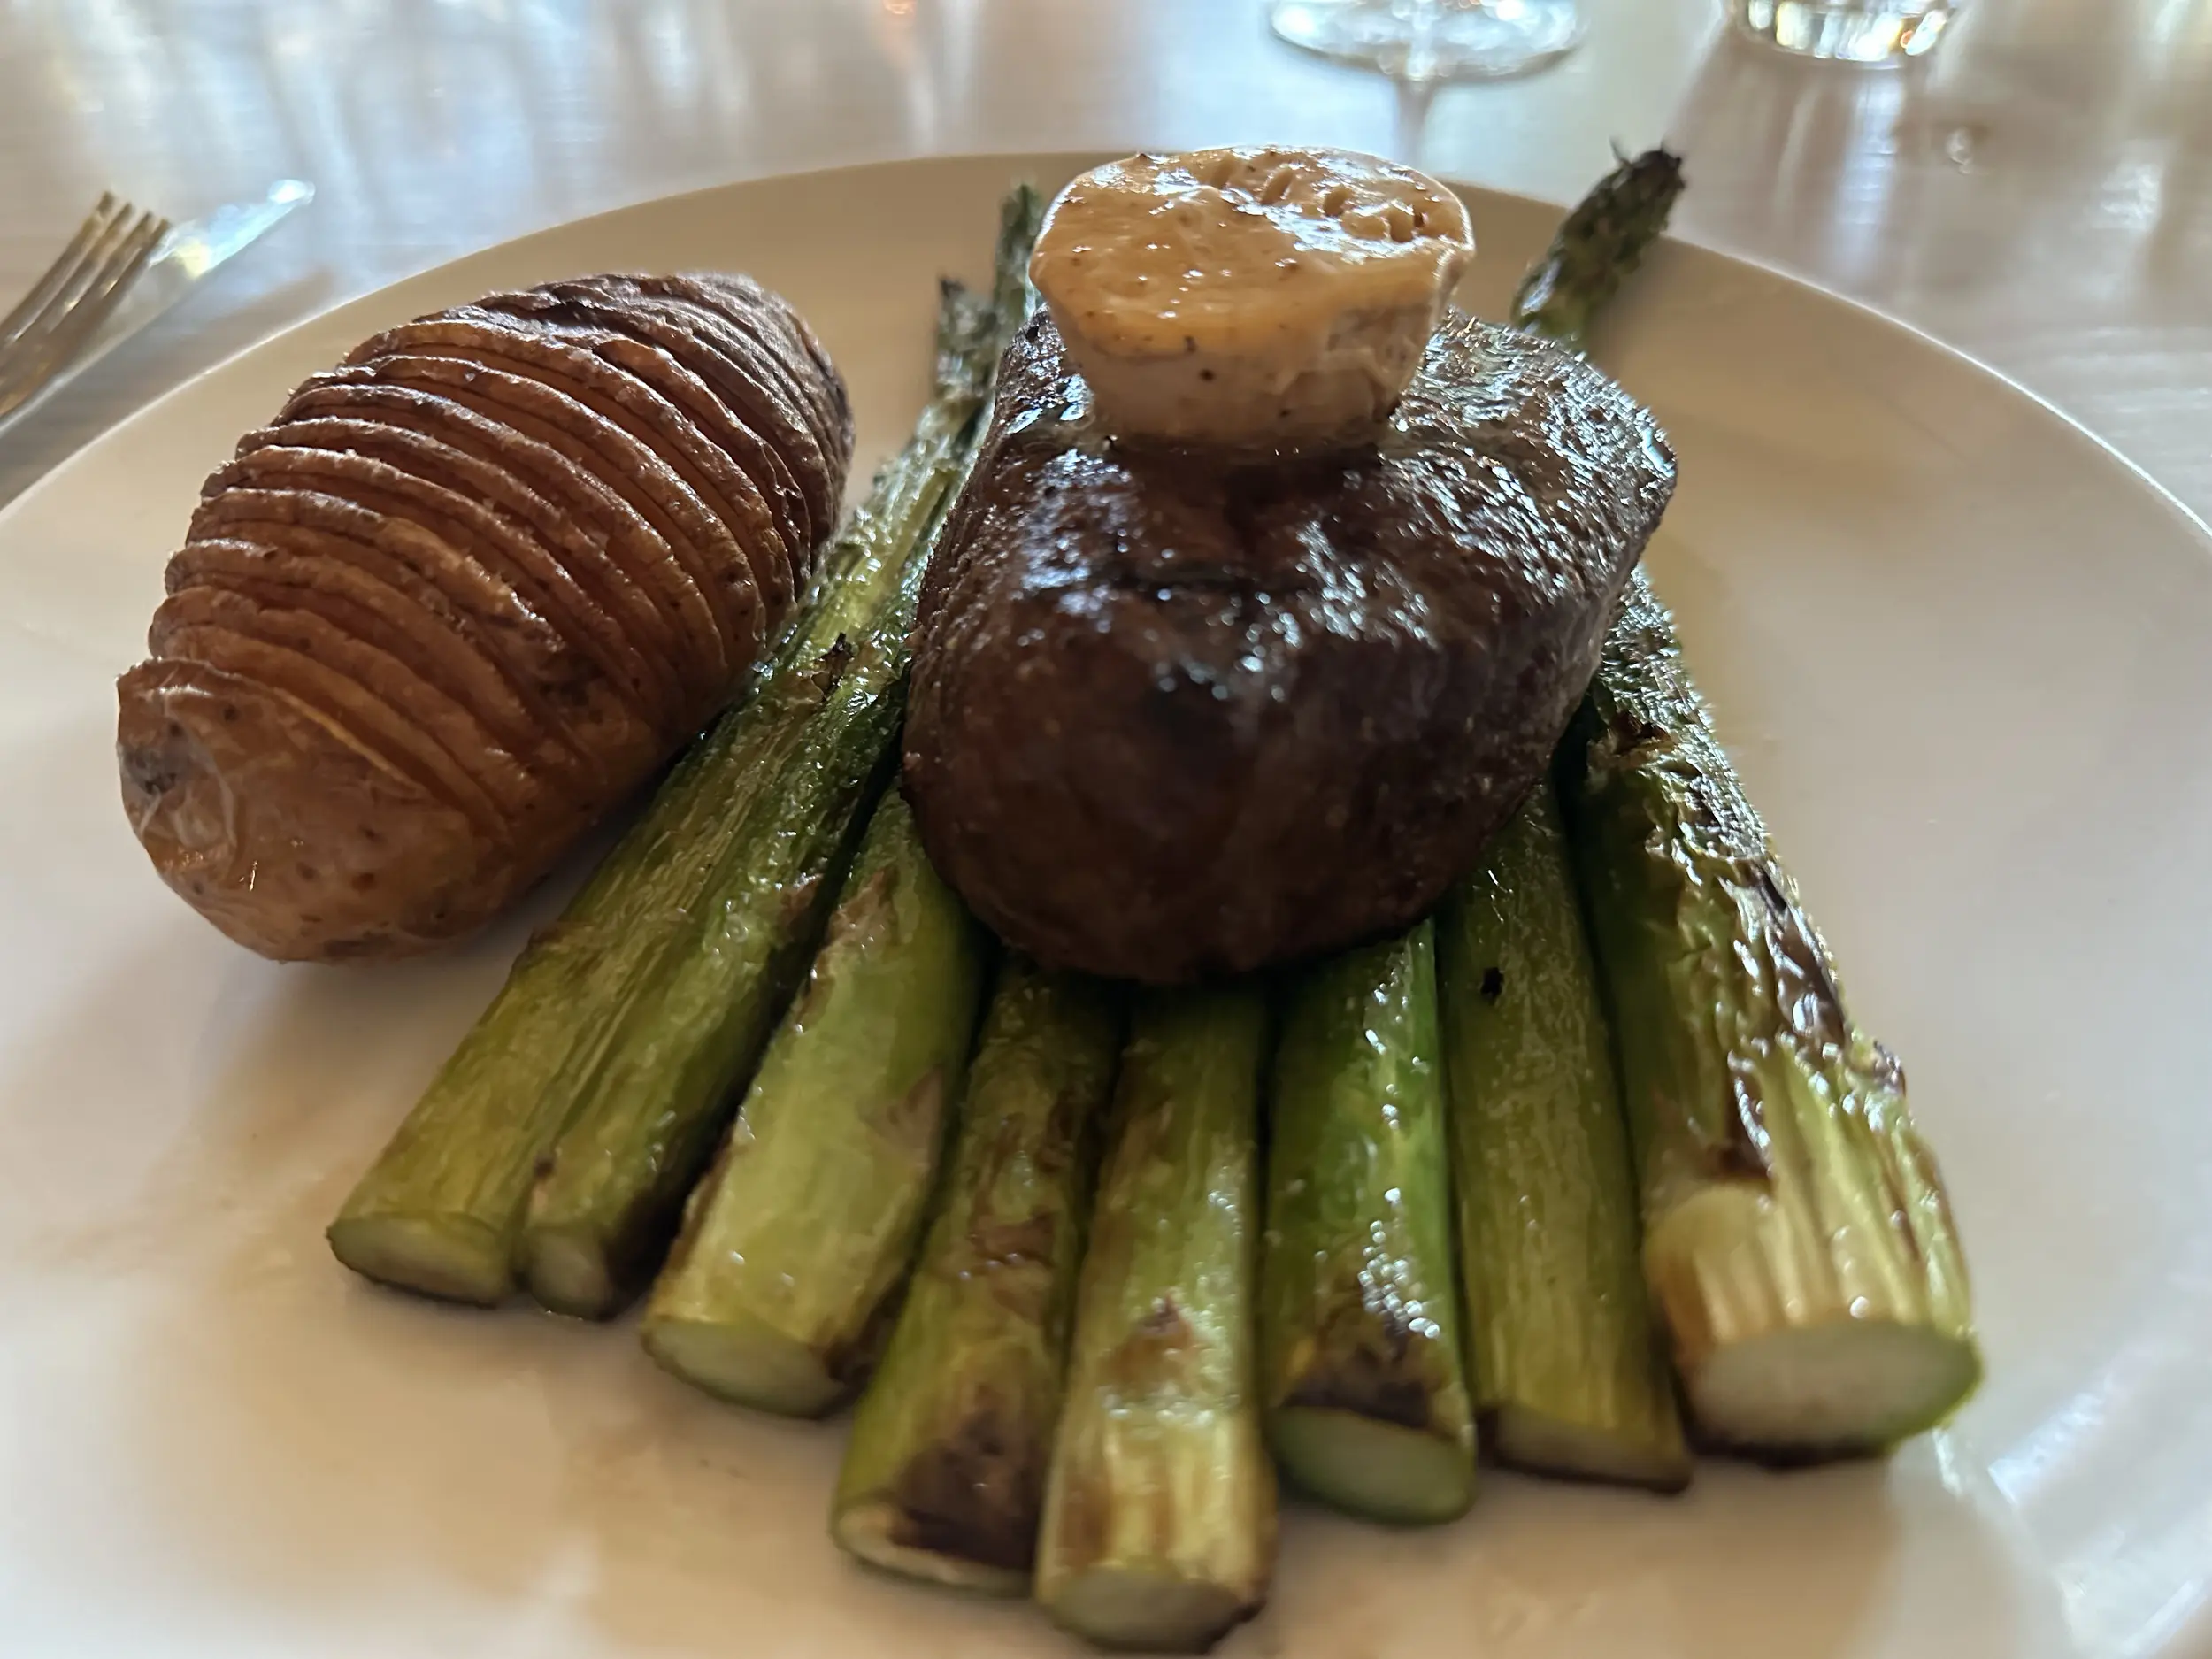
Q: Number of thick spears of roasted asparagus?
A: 8